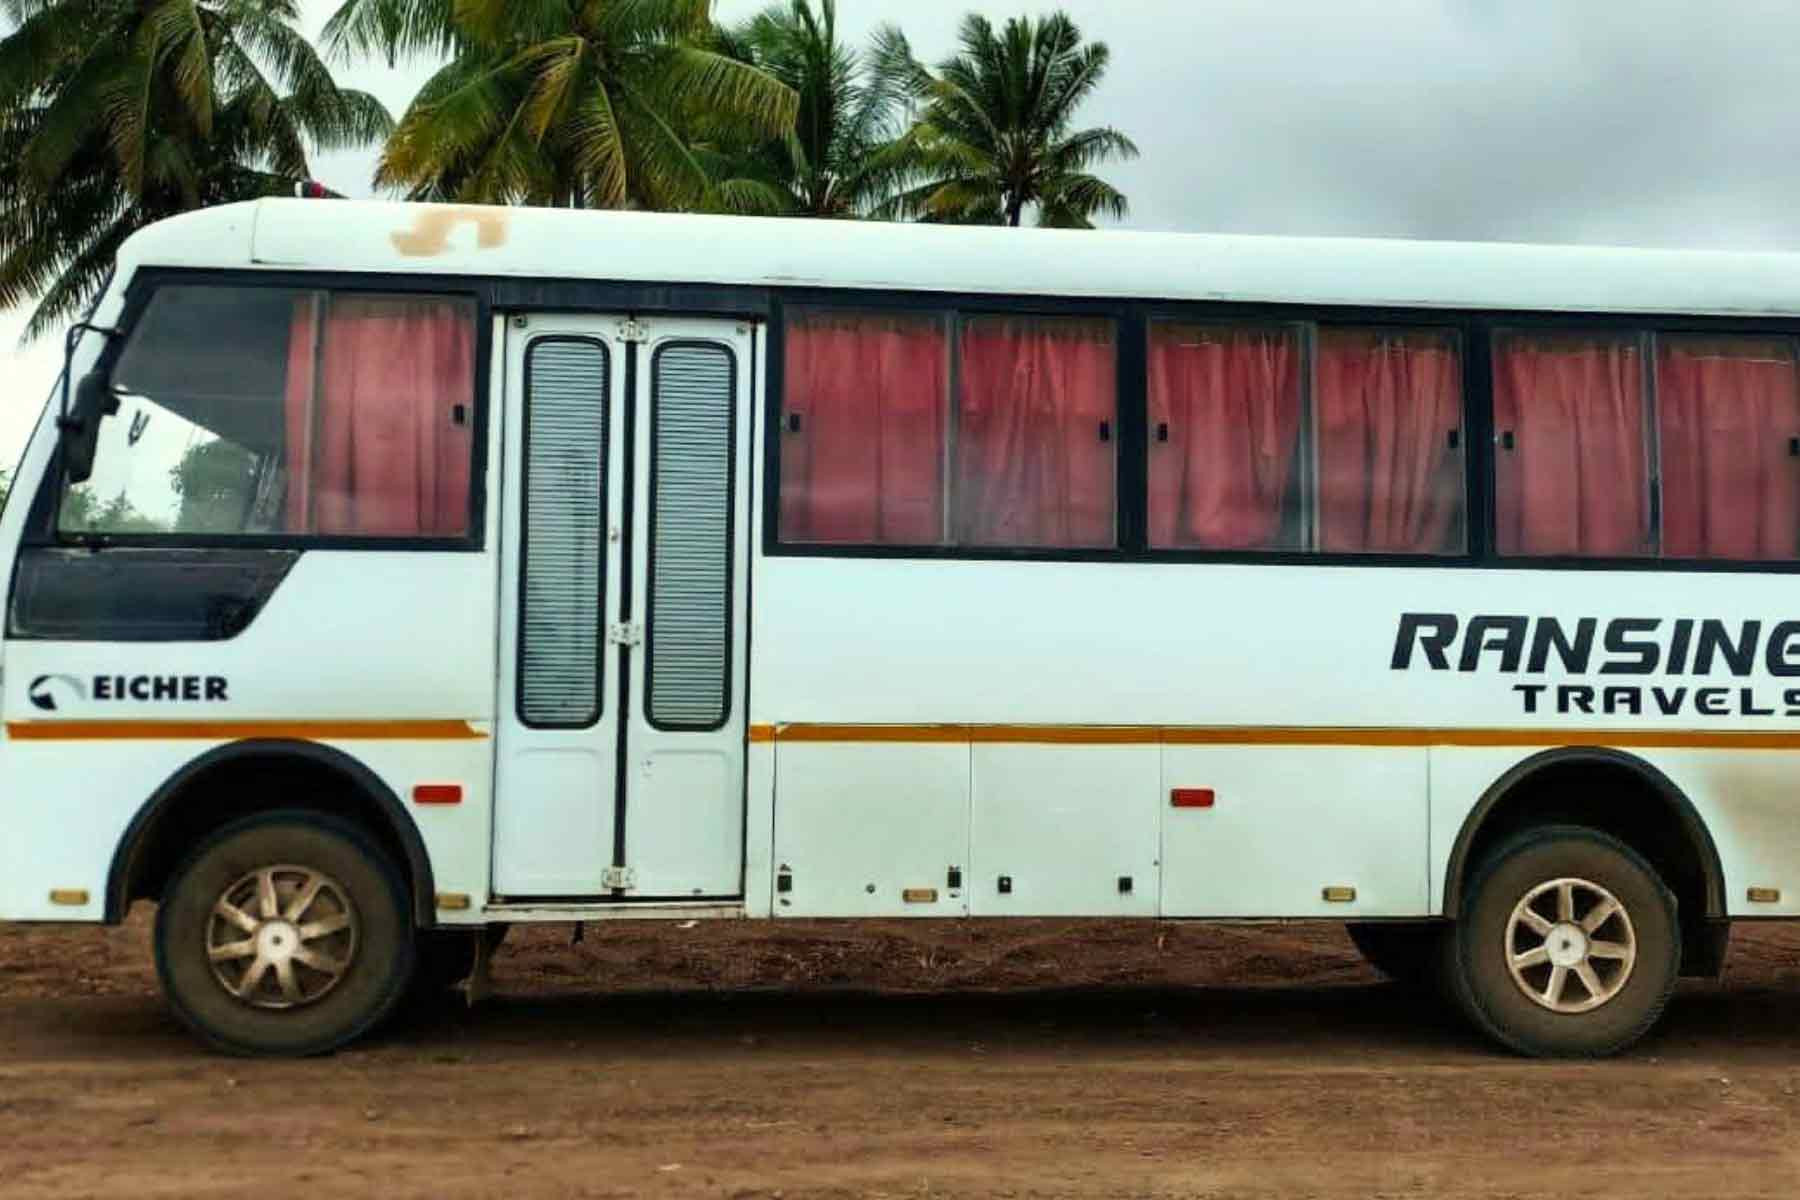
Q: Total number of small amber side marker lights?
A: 5